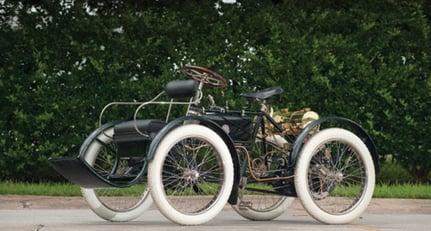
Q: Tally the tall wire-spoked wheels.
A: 4